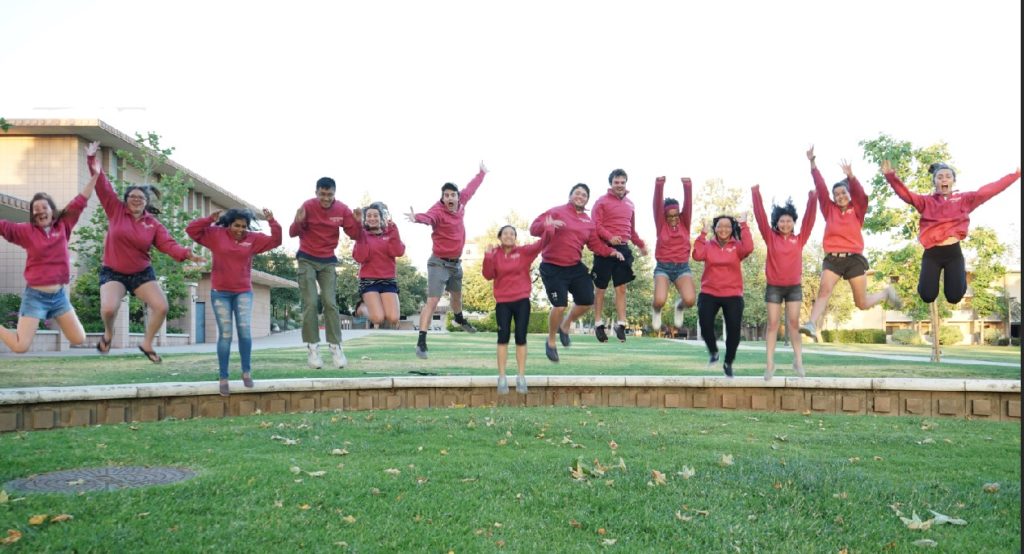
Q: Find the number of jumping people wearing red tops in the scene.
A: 14